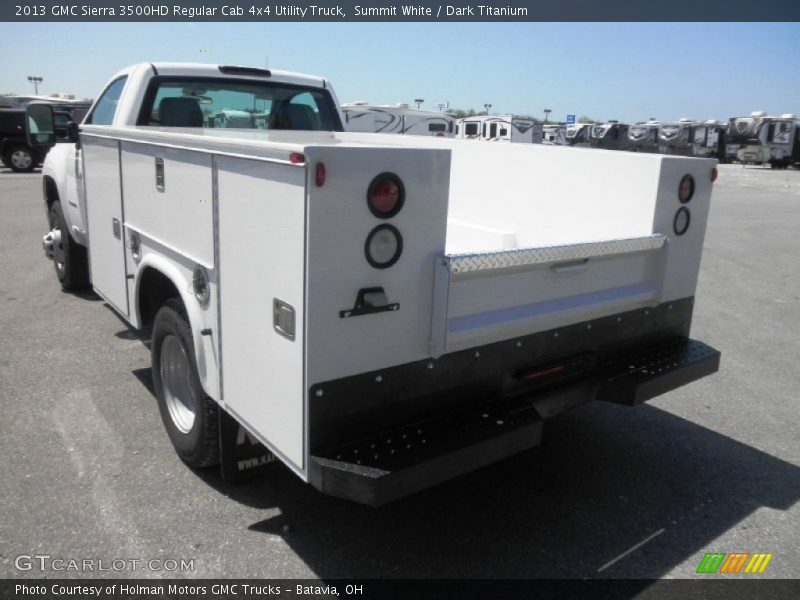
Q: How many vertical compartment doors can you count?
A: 2